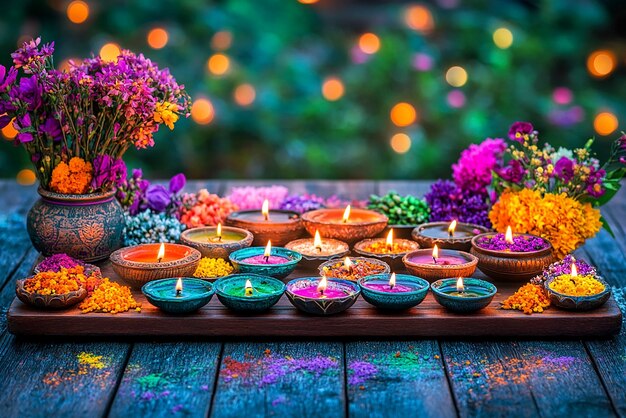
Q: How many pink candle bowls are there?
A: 4